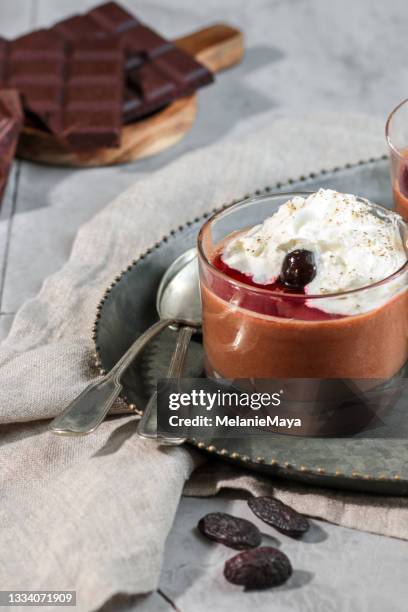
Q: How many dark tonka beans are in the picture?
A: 3